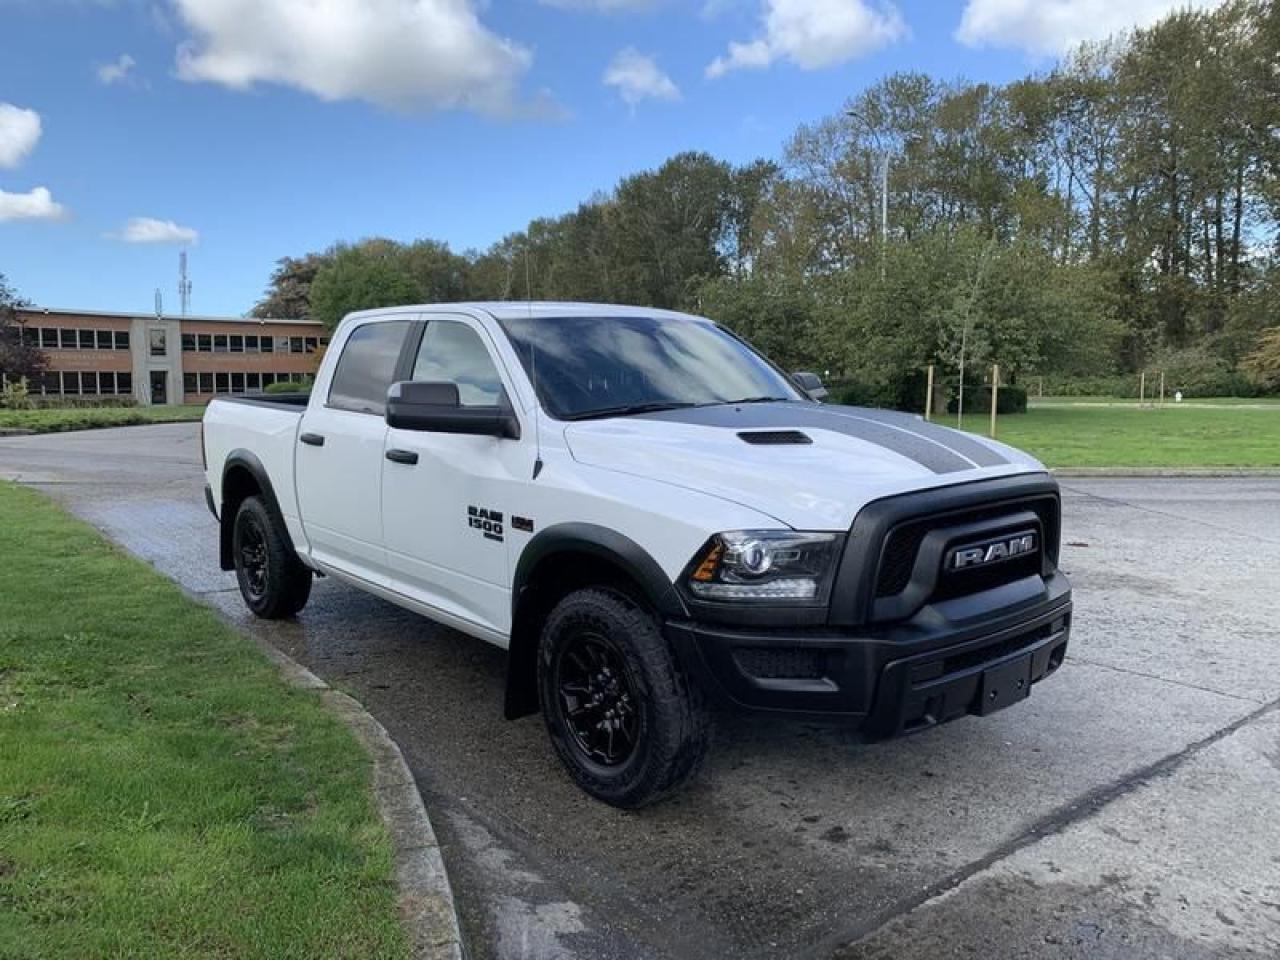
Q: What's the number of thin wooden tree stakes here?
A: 4